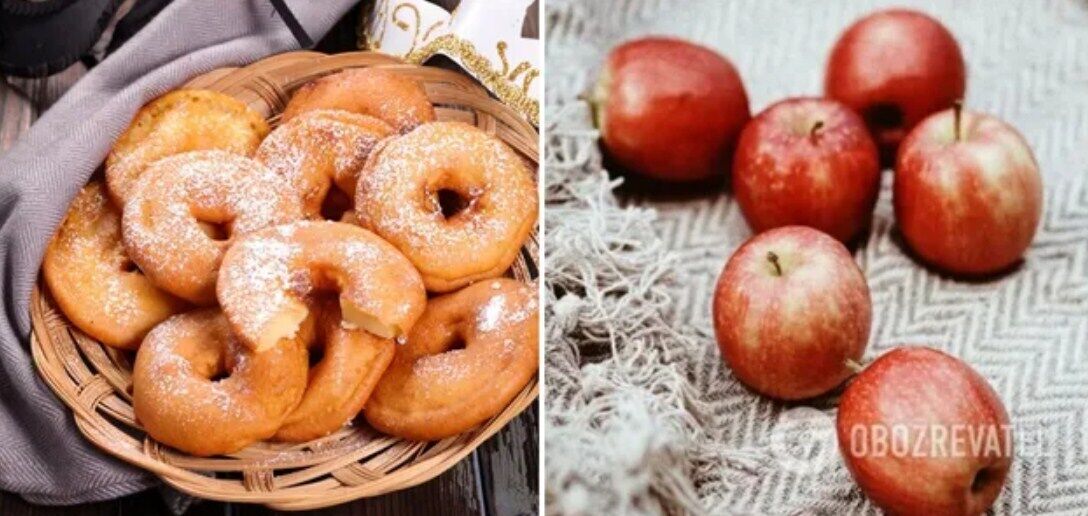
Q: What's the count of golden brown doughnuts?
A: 10